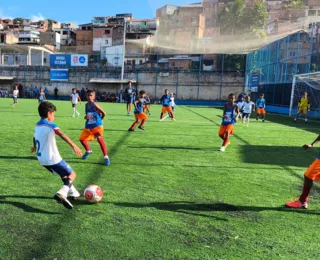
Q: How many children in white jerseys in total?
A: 6